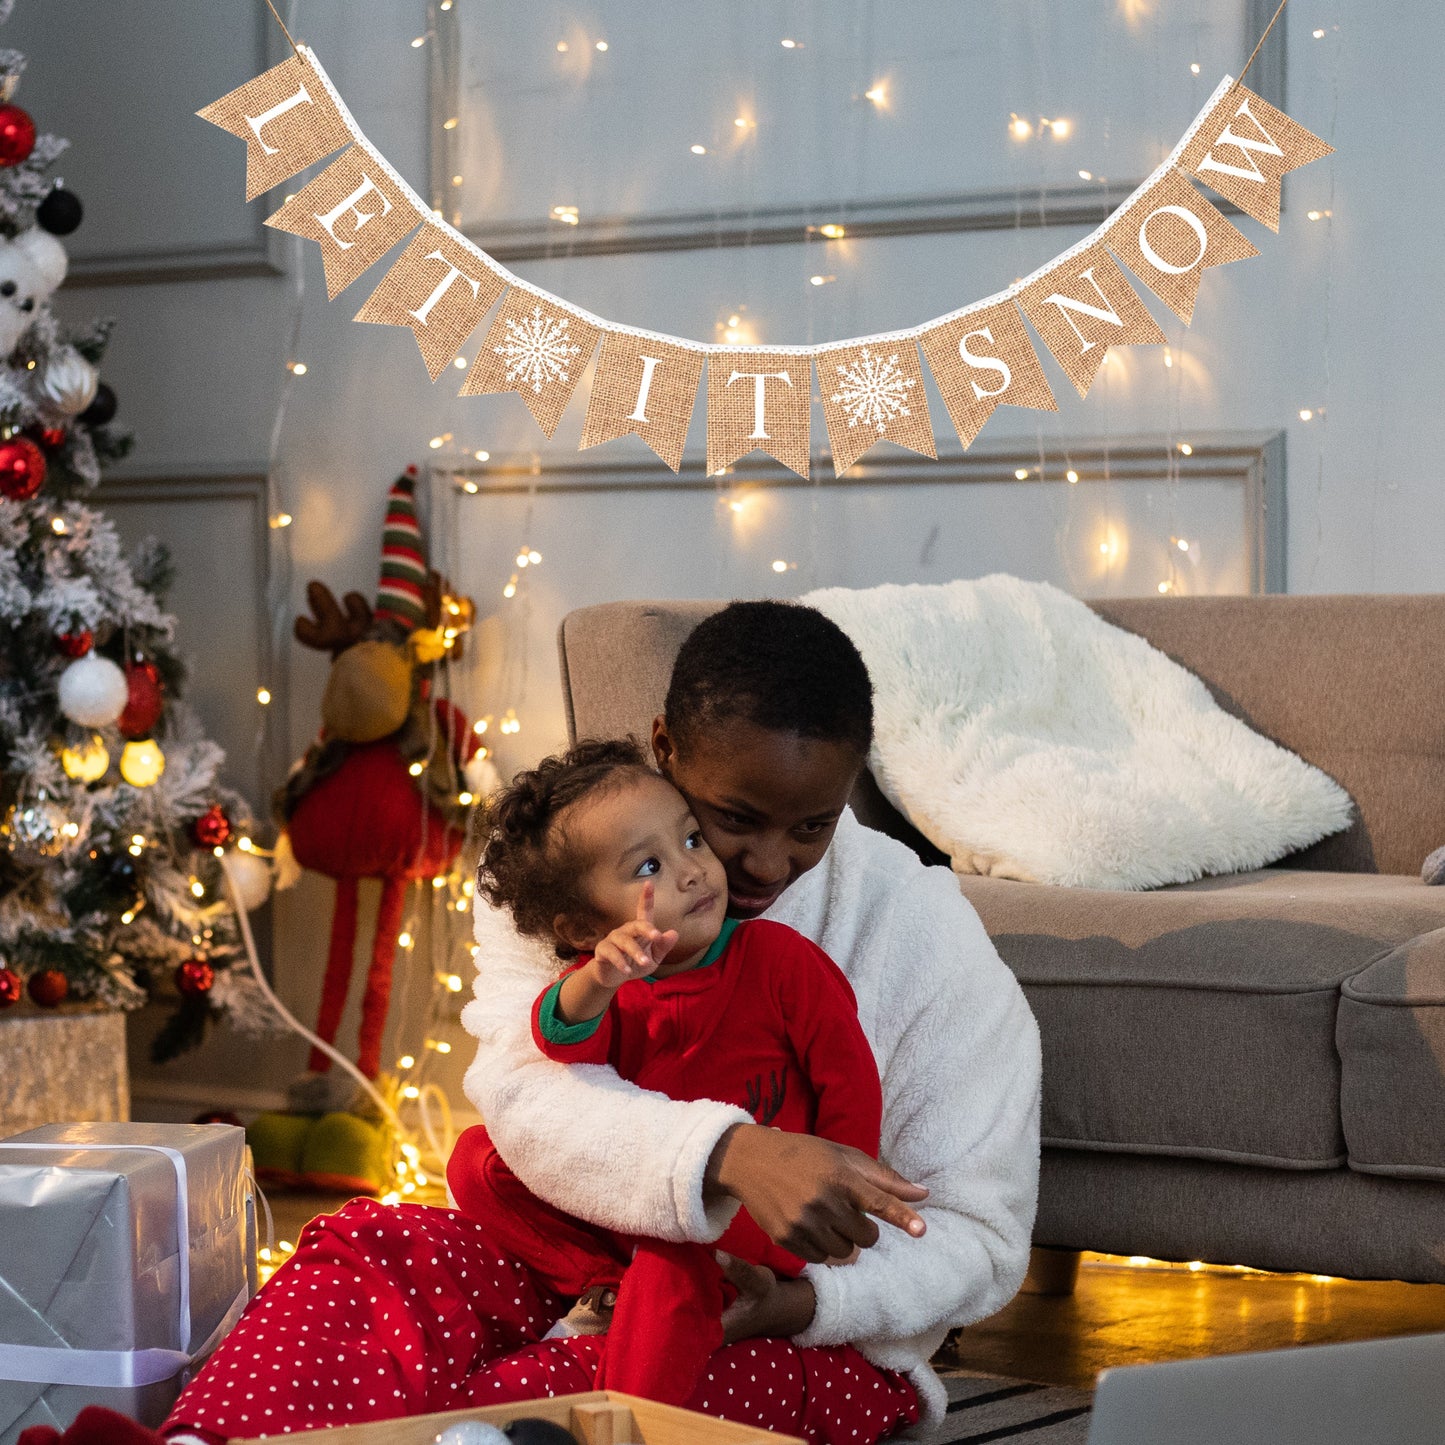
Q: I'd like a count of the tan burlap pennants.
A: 11